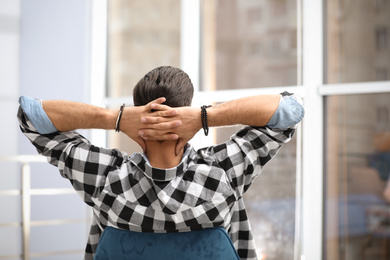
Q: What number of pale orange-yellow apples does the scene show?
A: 0